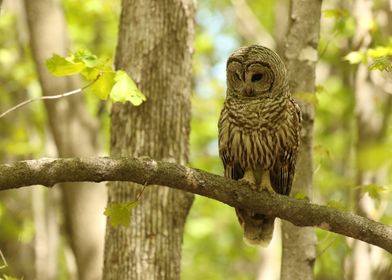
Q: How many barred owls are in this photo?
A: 1